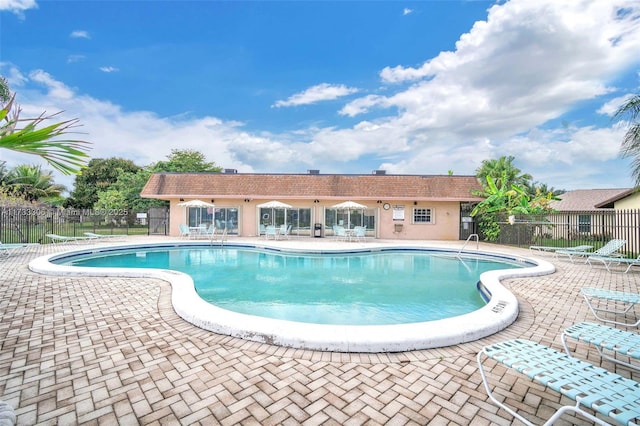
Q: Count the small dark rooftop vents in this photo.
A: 3